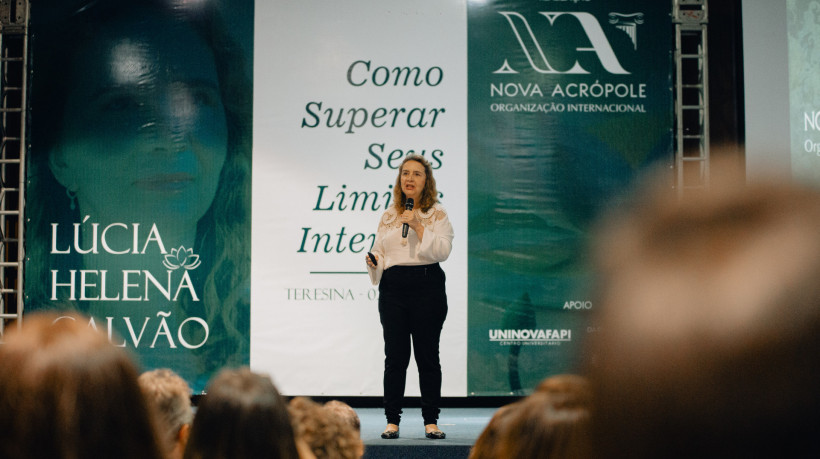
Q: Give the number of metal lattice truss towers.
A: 2